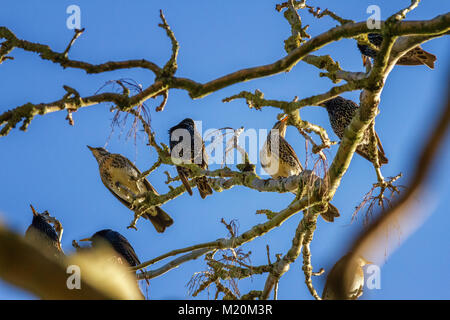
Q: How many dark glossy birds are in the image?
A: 5